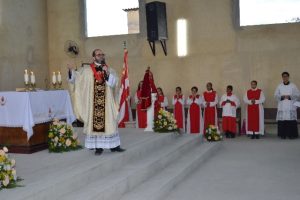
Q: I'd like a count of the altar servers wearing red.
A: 7